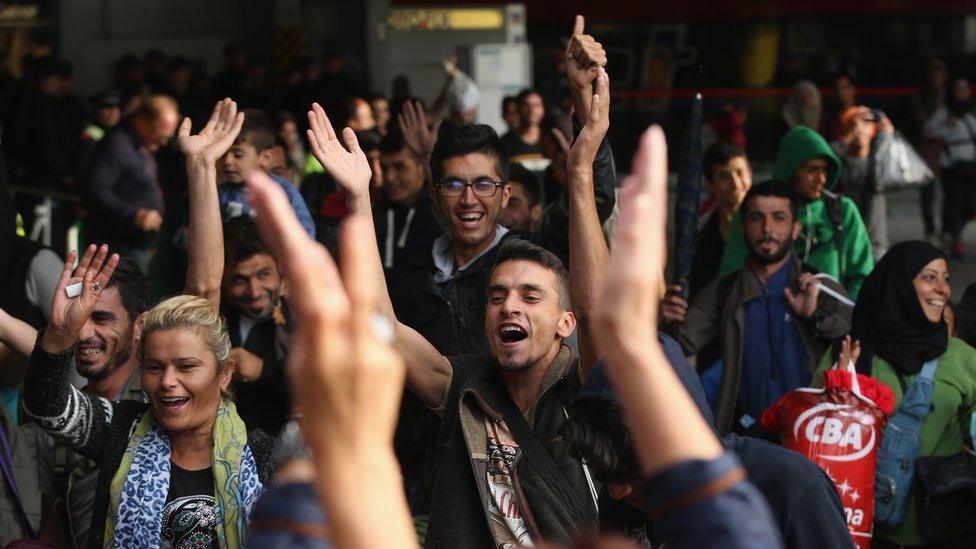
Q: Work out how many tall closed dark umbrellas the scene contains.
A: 1